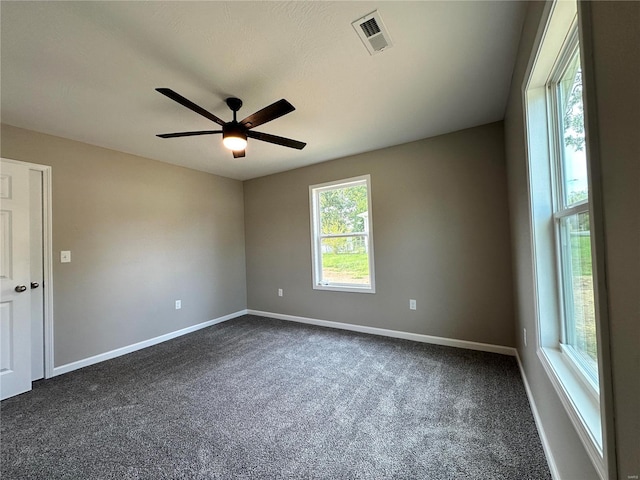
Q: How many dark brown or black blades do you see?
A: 5